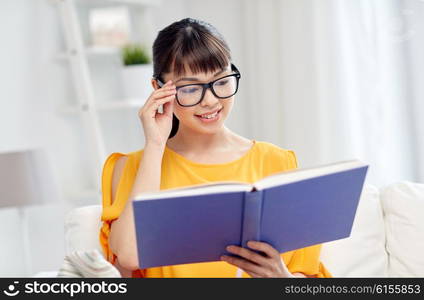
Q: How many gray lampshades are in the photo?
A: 1